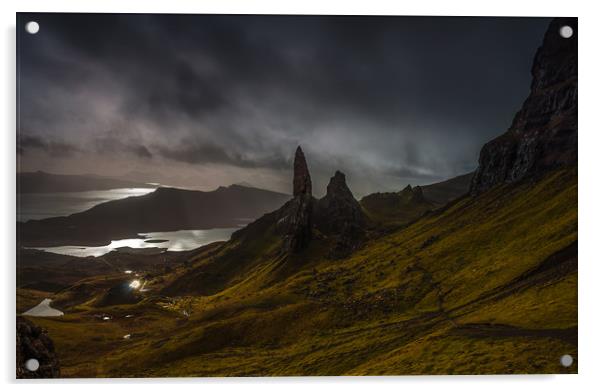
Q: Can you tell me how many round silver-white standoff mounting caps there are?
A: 4